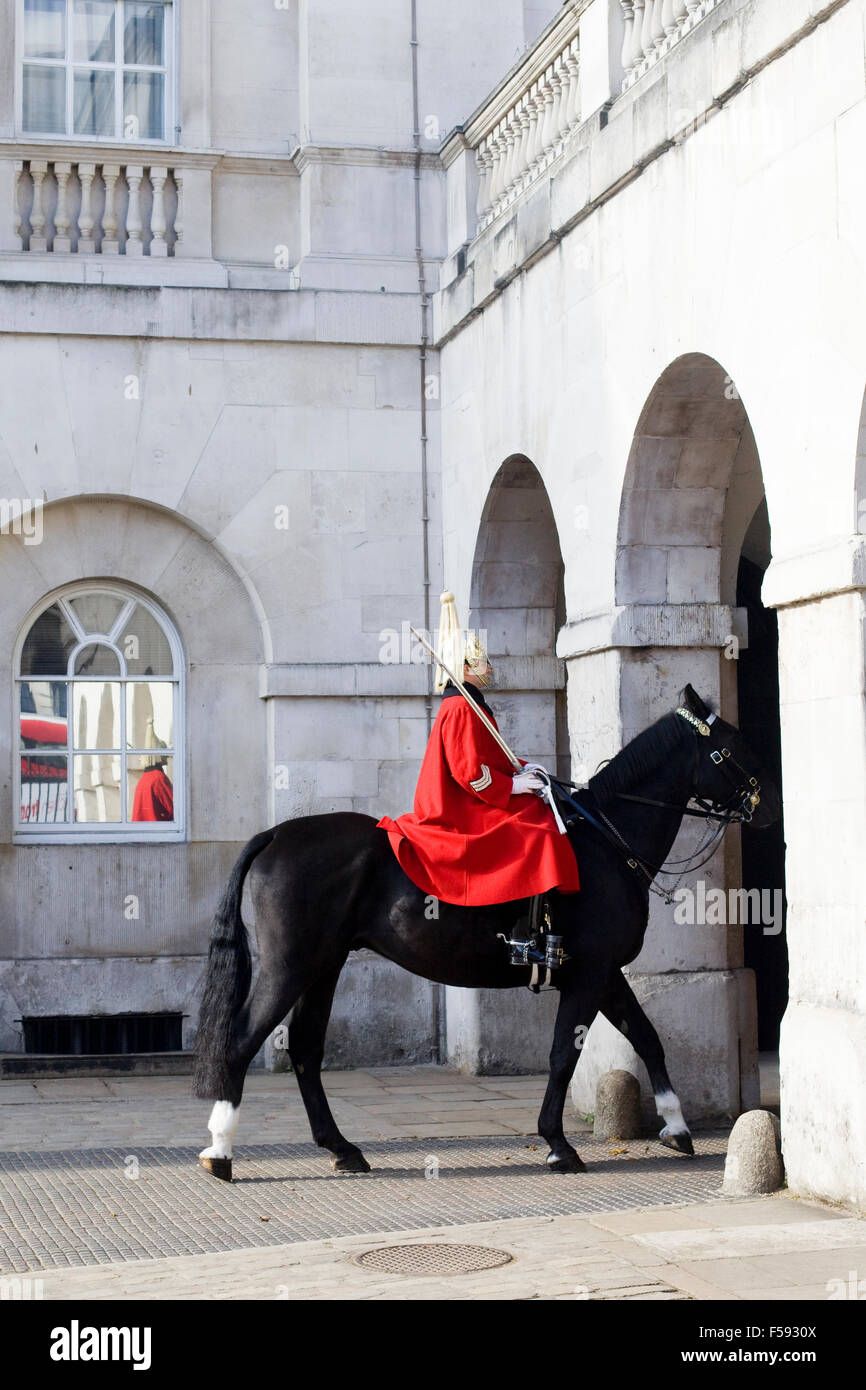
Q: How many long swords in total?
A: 1